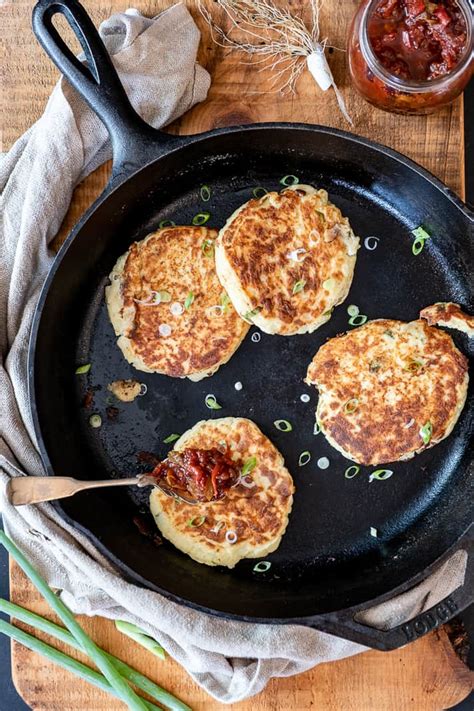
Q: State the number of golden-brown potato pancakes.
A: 4